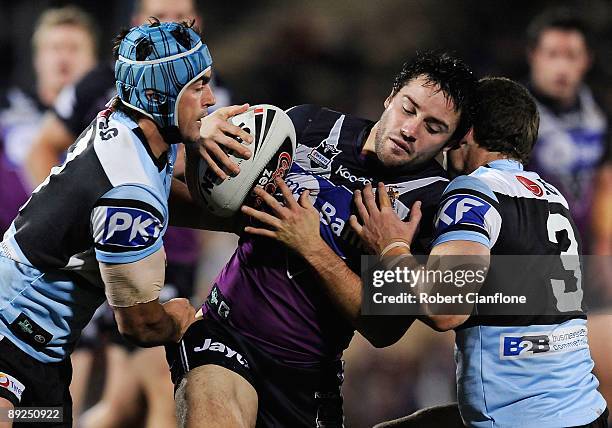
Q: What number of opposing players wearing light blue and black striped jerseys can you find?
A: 2